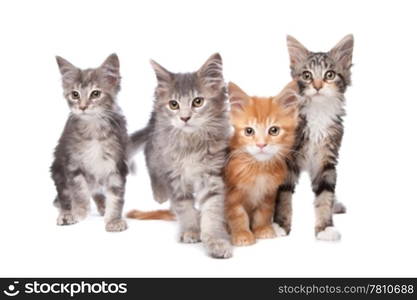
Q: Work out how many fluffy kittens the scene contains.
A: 4